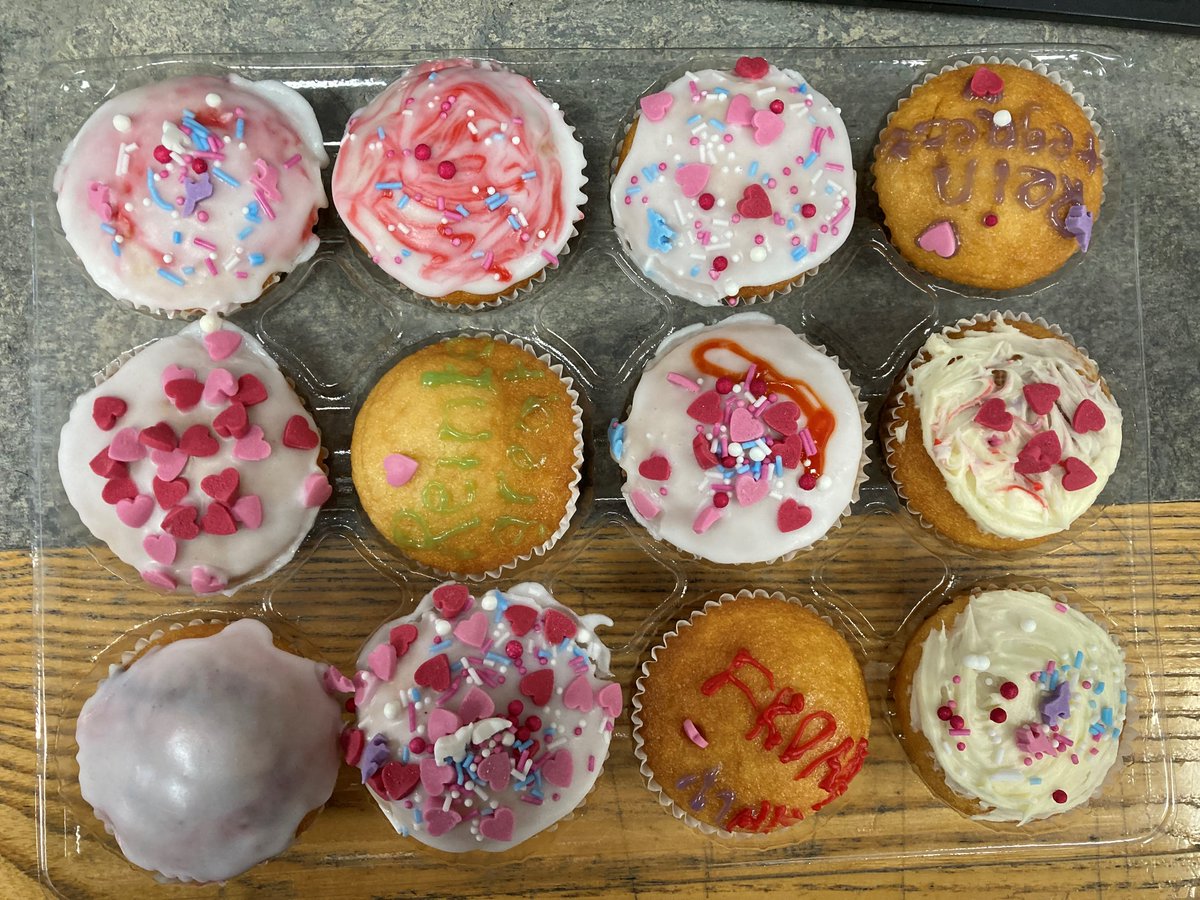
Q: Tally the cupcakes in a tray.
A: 12